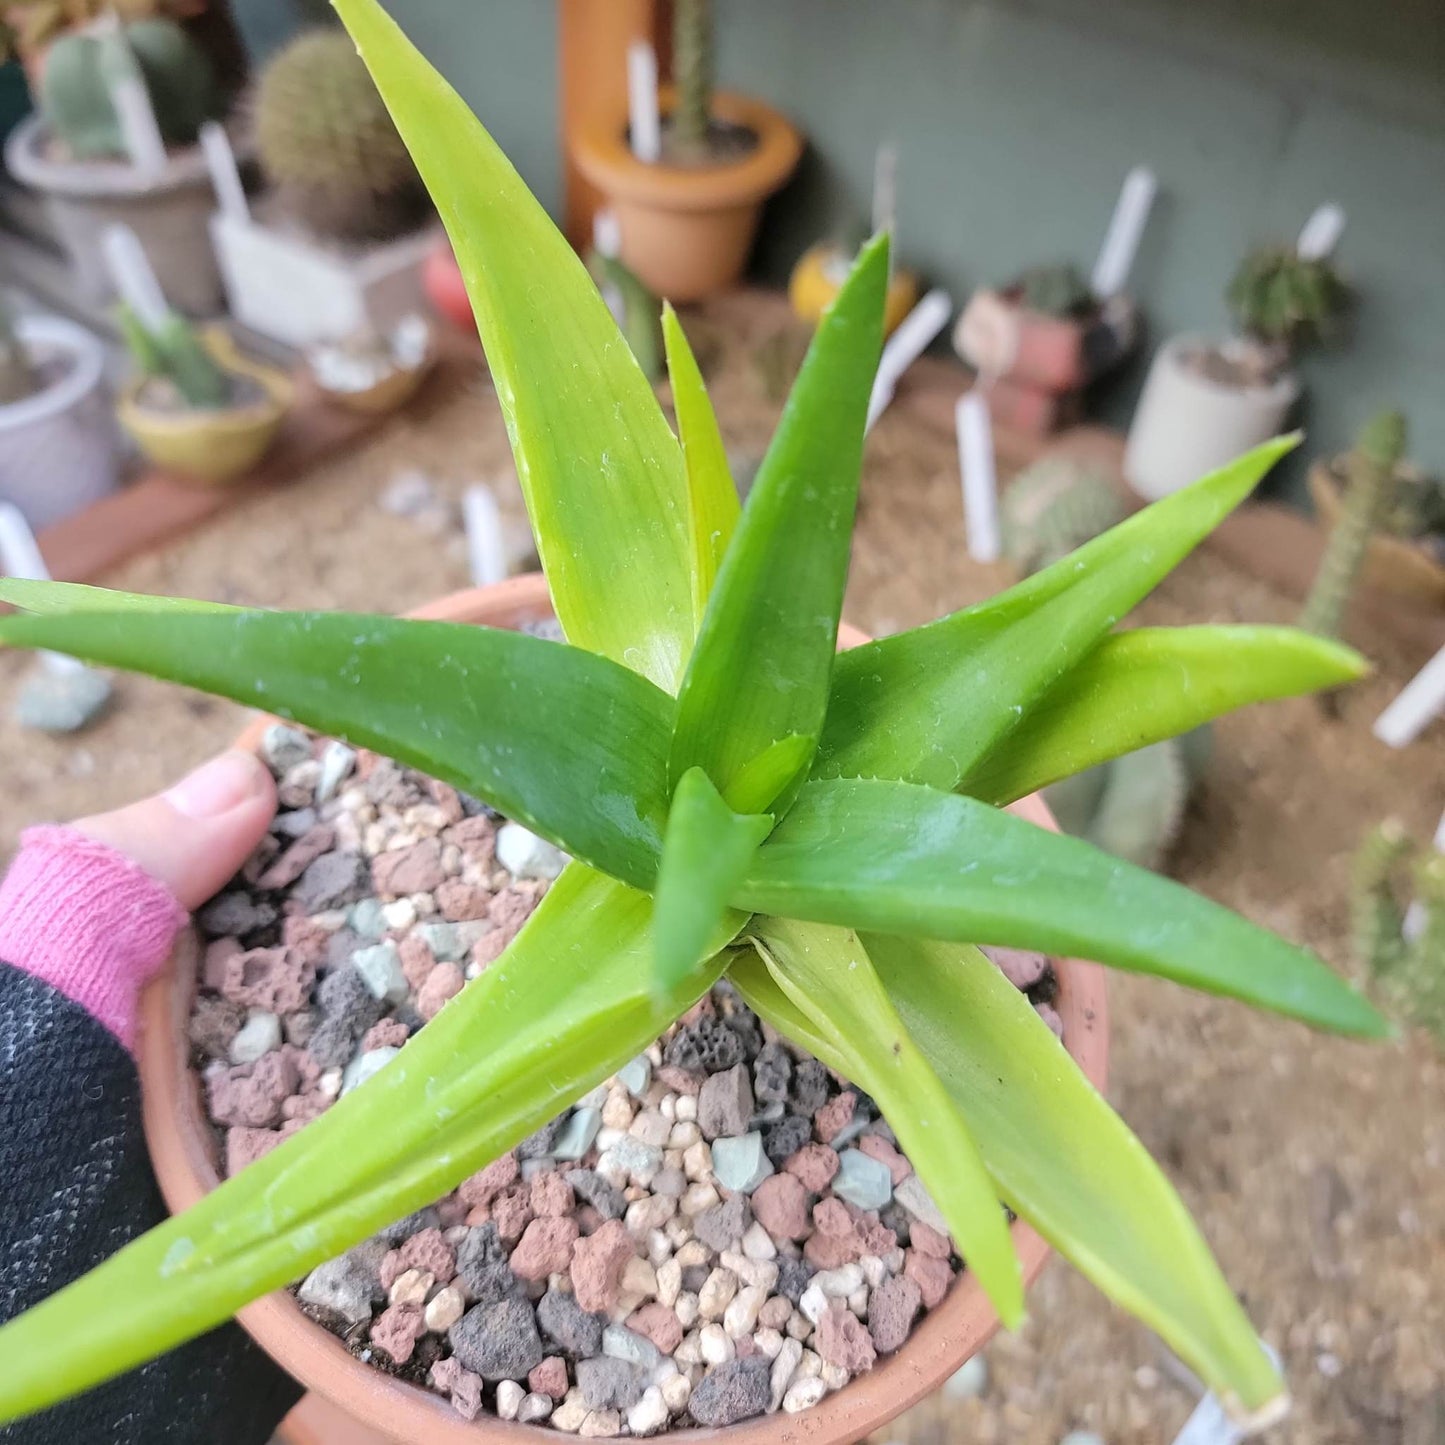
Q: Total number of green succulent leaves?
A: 13